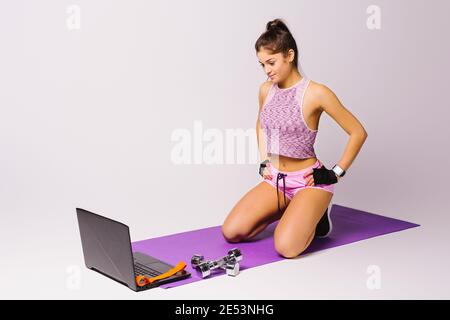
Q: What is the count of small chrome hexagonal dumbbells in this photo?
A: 2